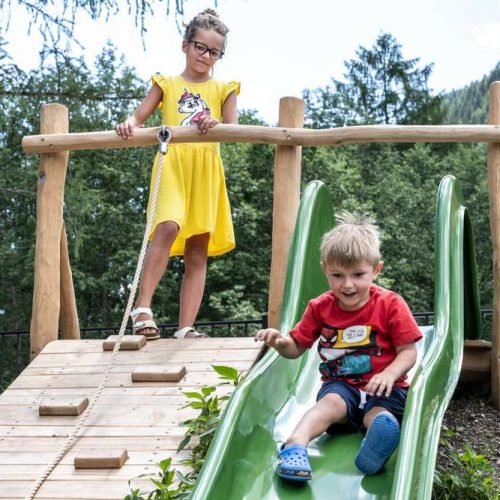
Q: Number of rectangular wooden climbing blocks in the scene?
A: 4